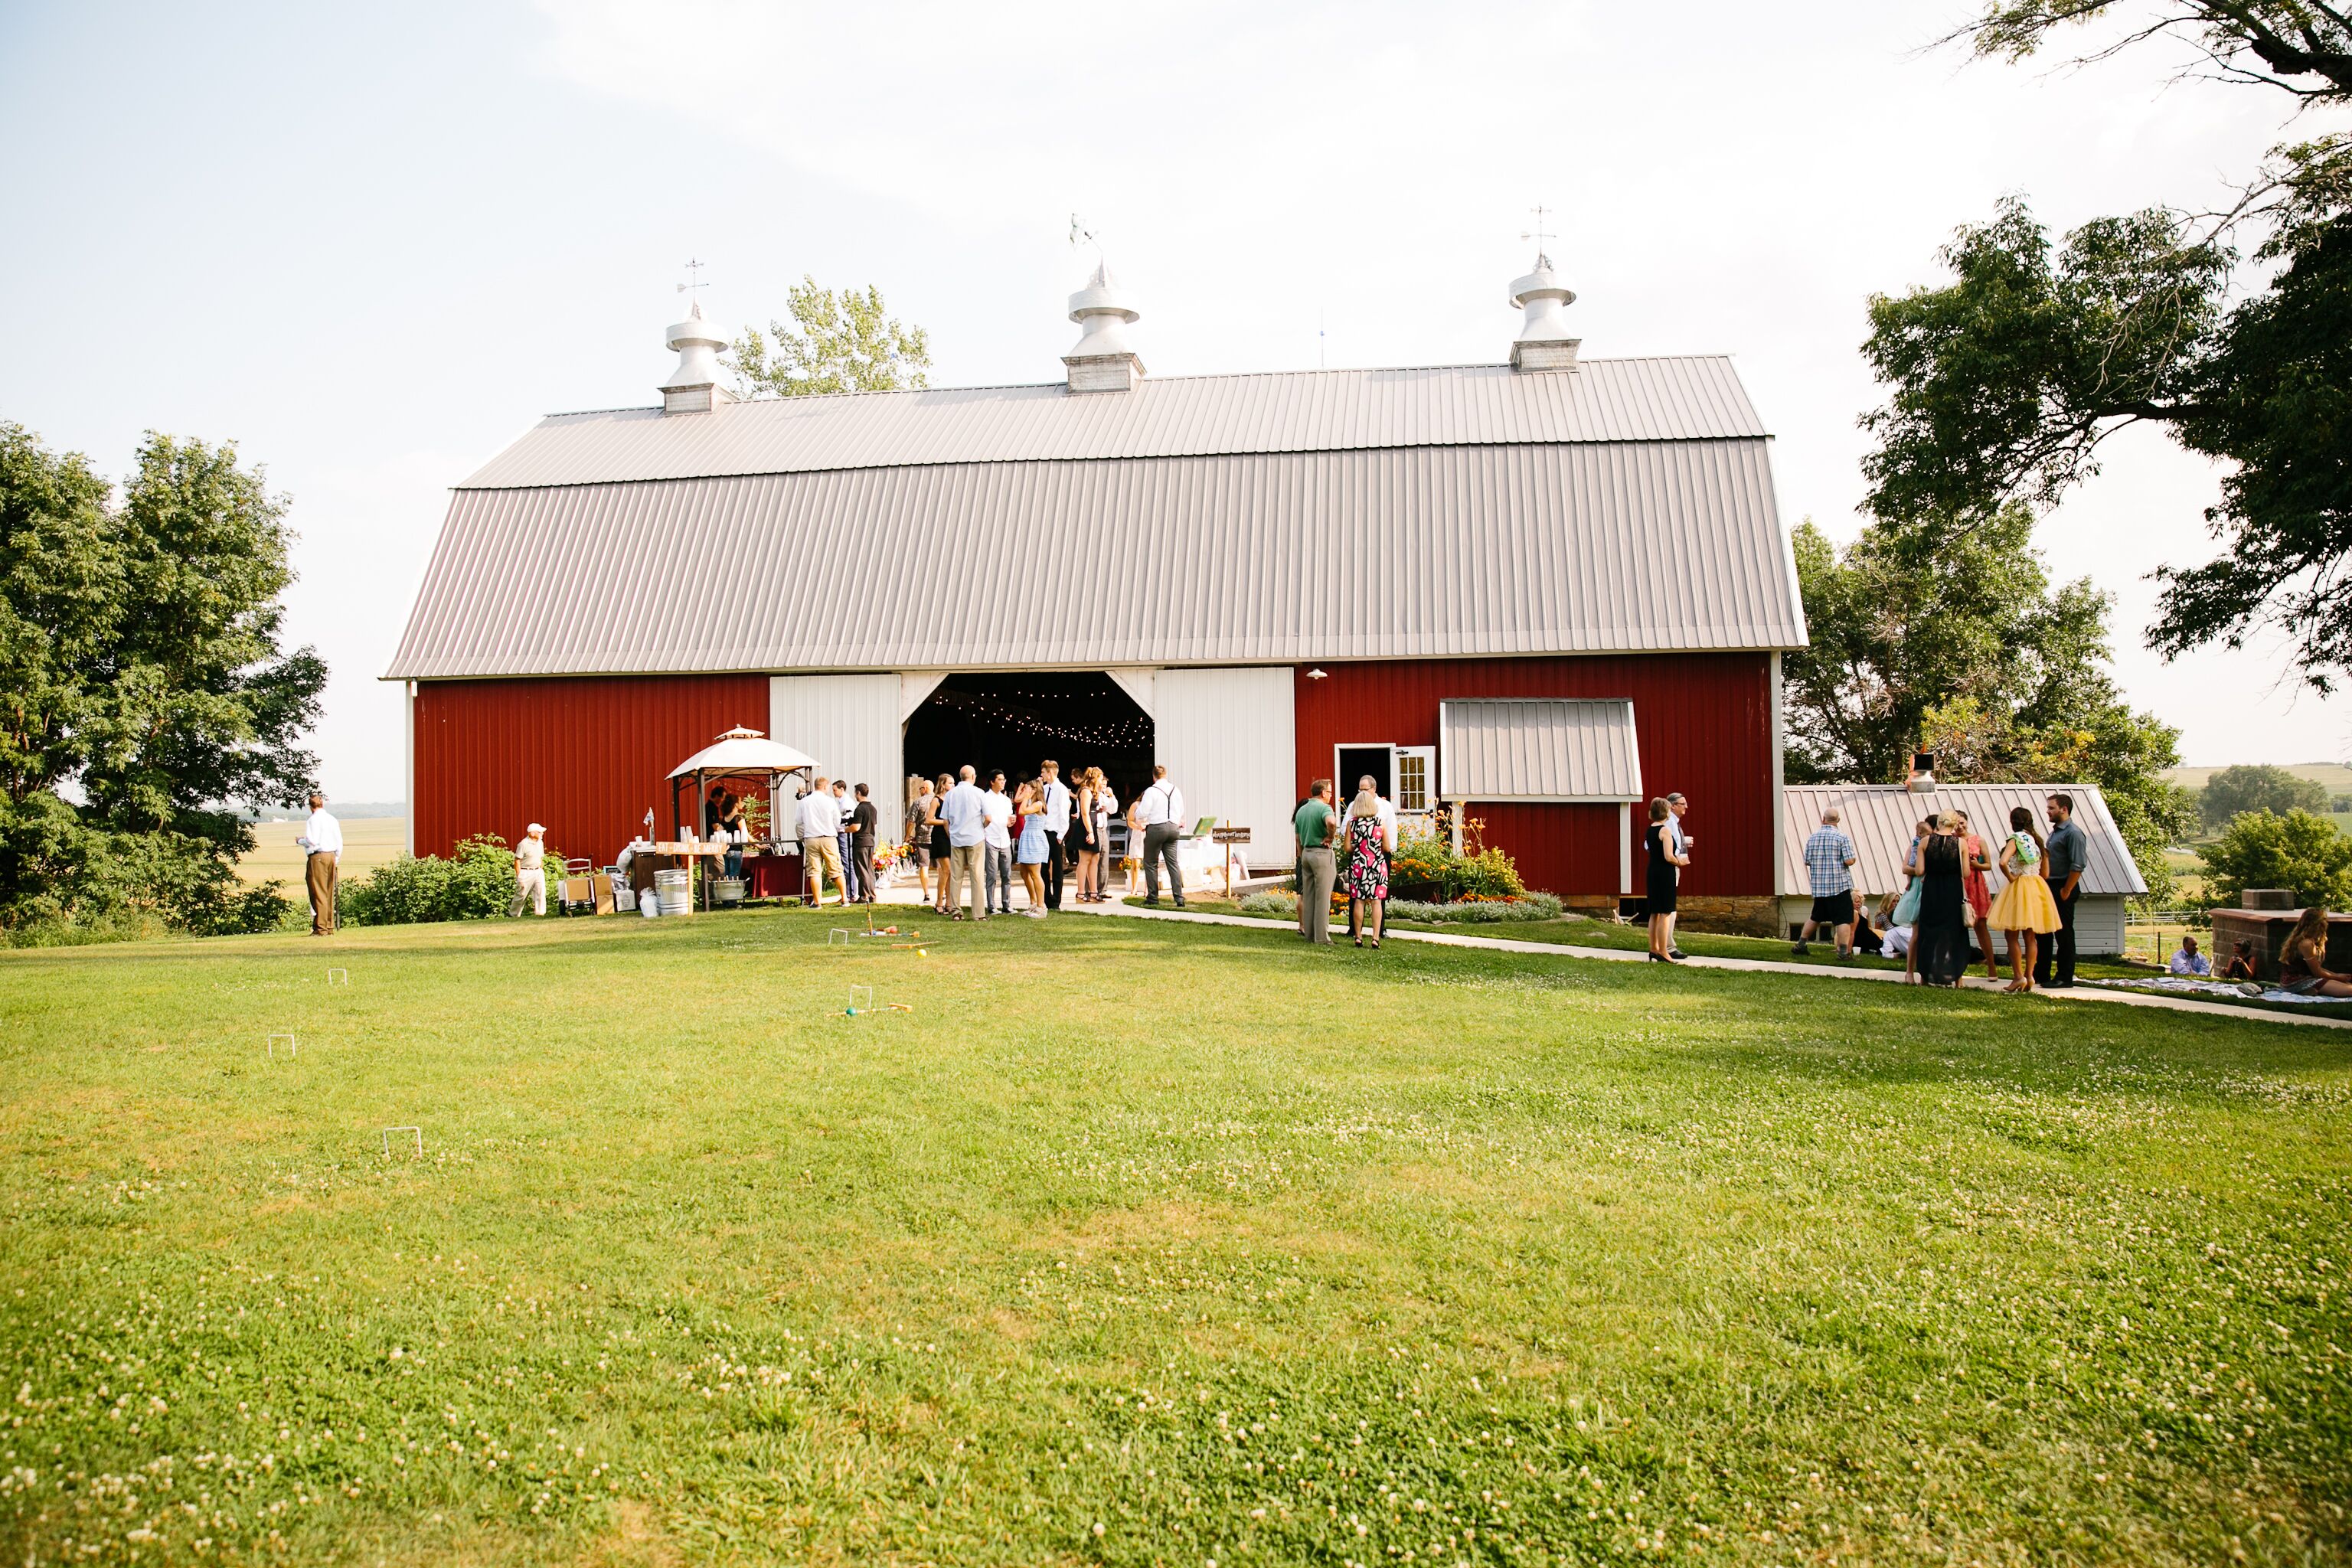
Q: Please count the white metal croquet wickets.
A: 5